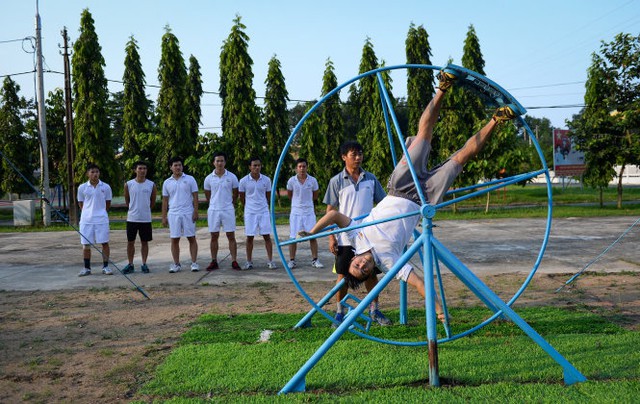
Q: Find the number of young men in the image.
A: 8